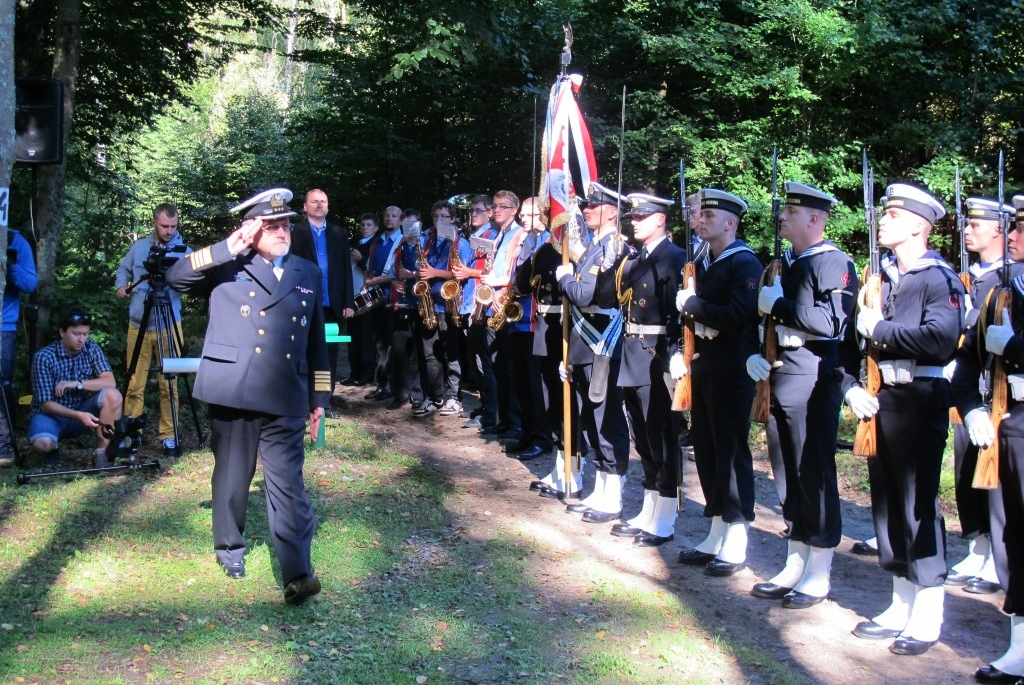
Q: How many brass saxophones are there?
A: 4